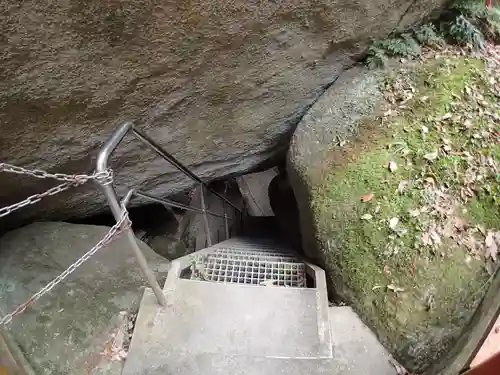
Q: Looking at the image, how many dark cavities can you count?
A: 2